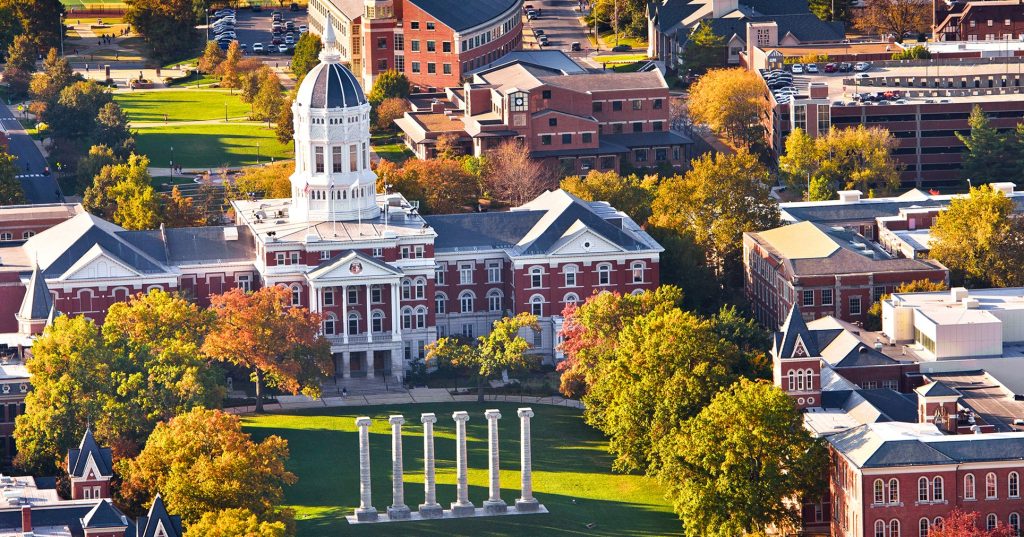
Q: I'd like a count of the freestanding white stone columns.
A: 6